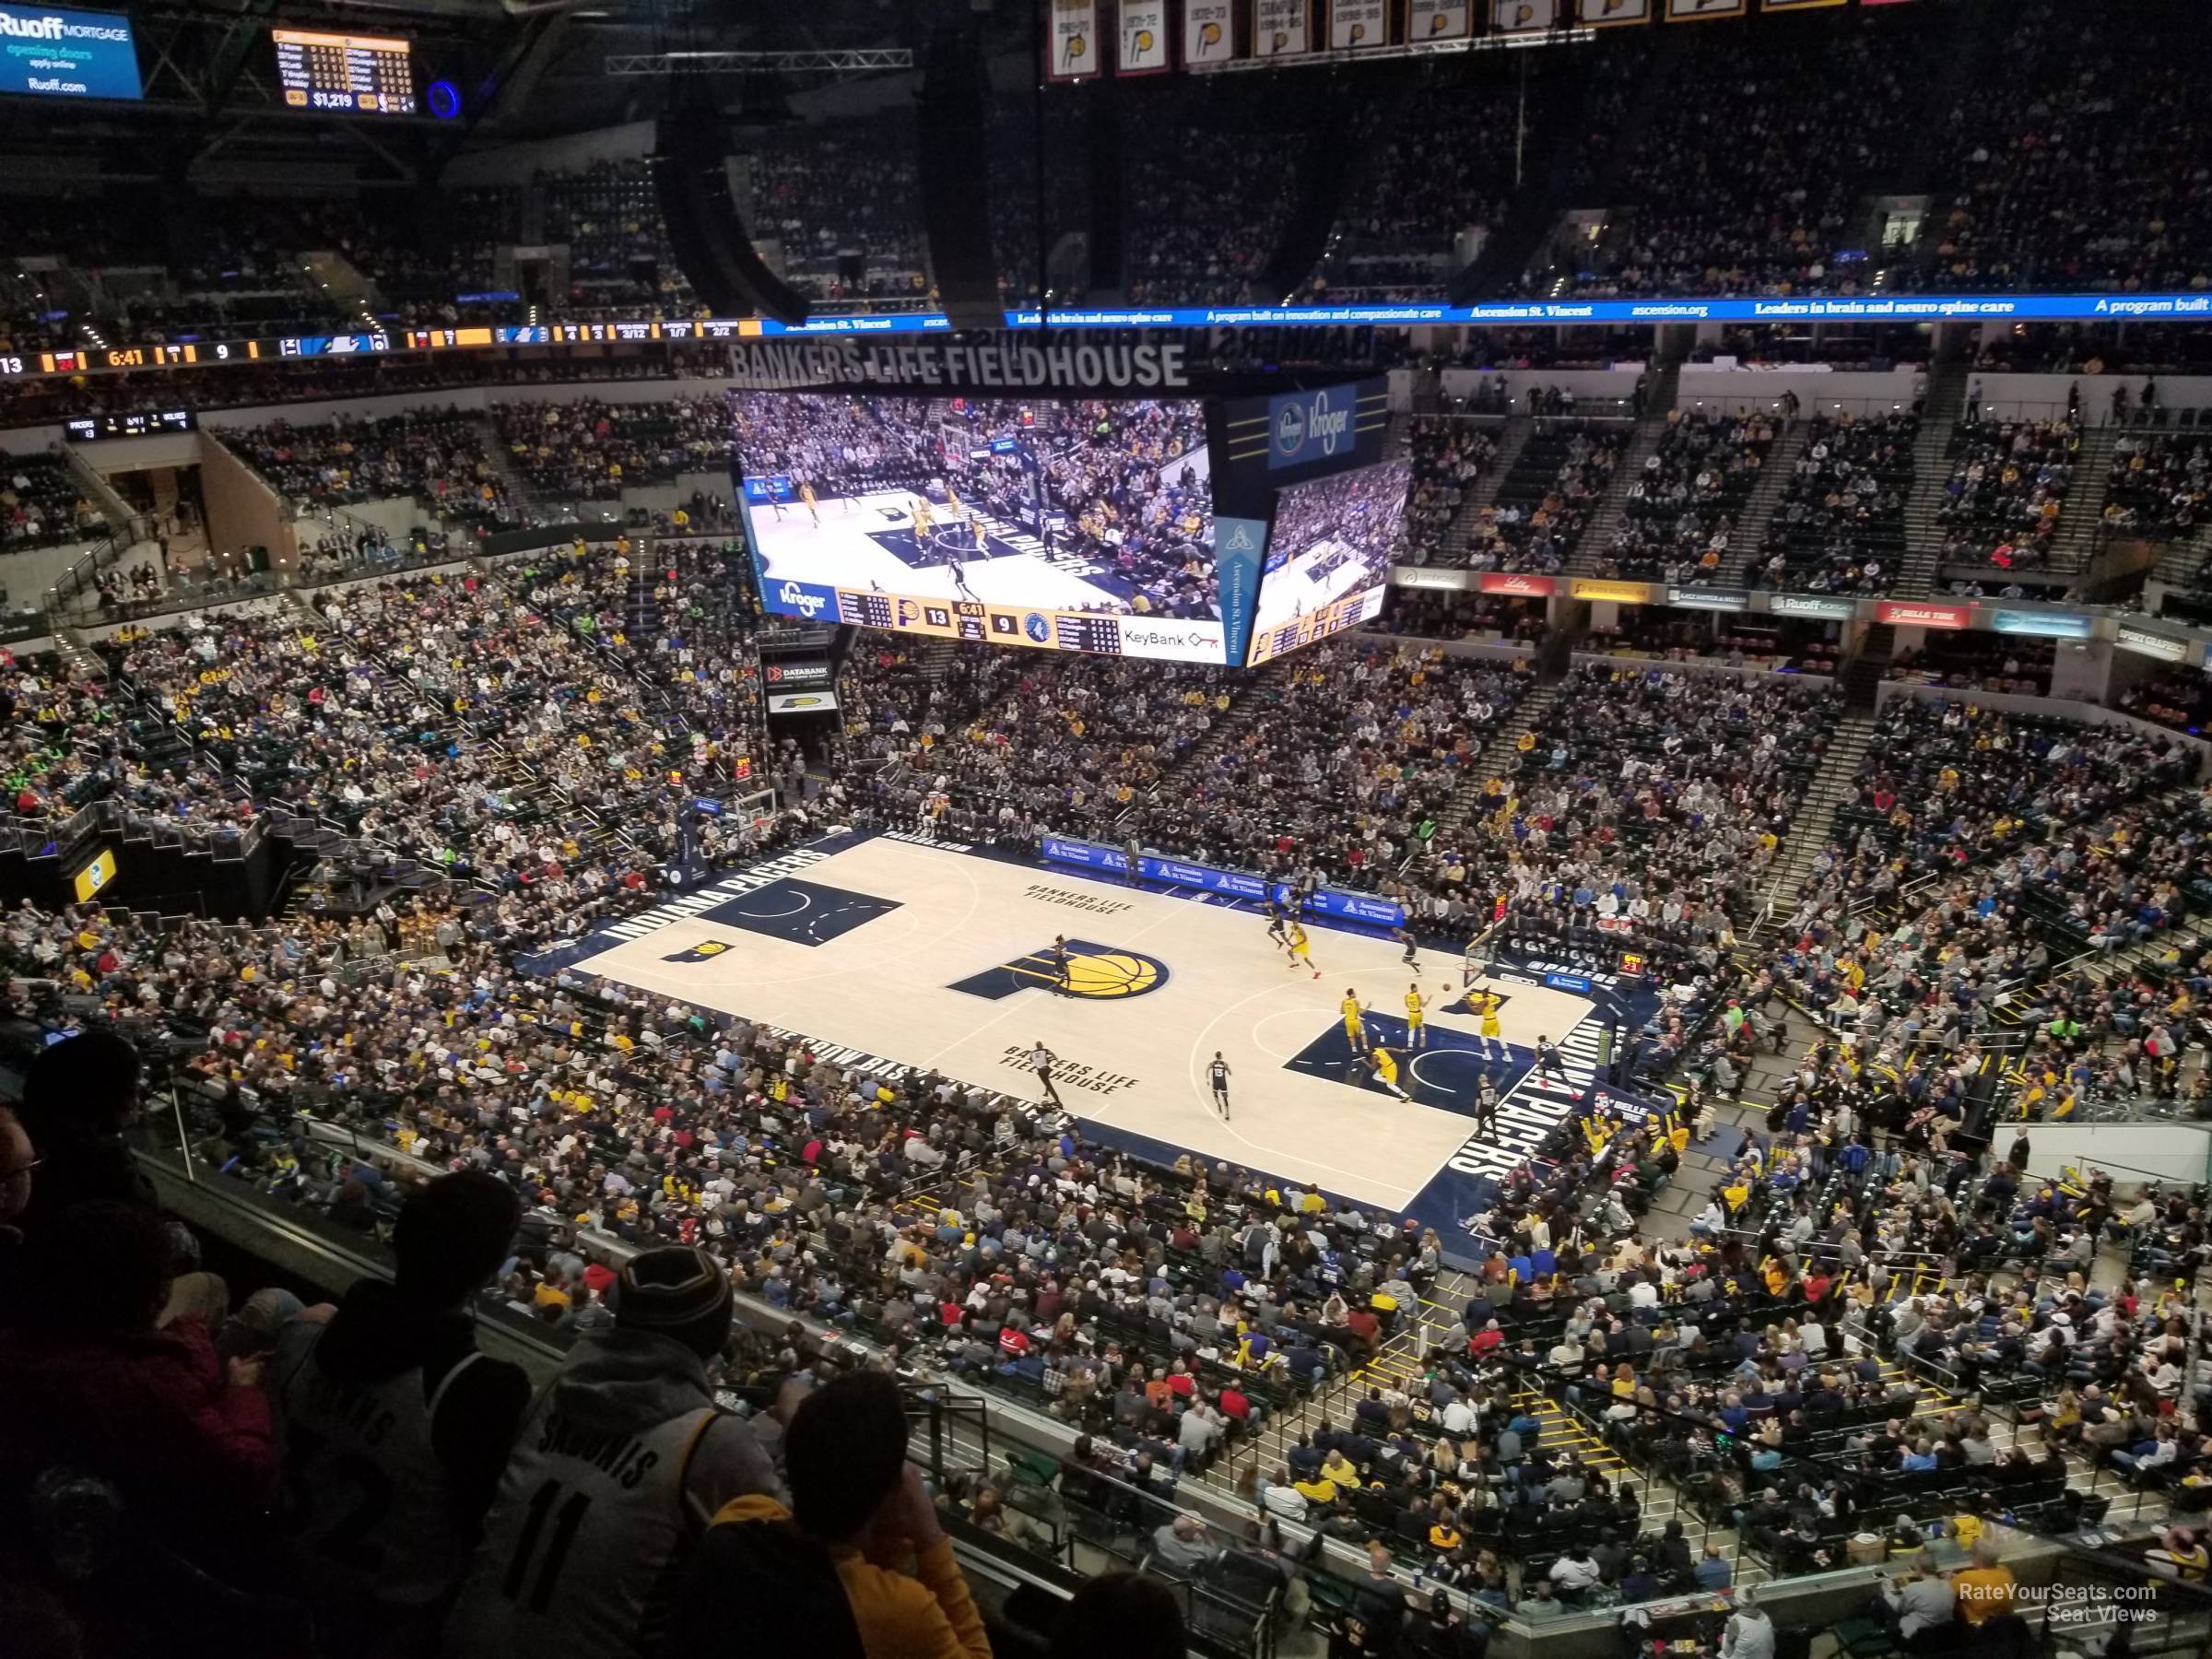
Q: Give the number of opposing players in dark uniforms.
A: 5